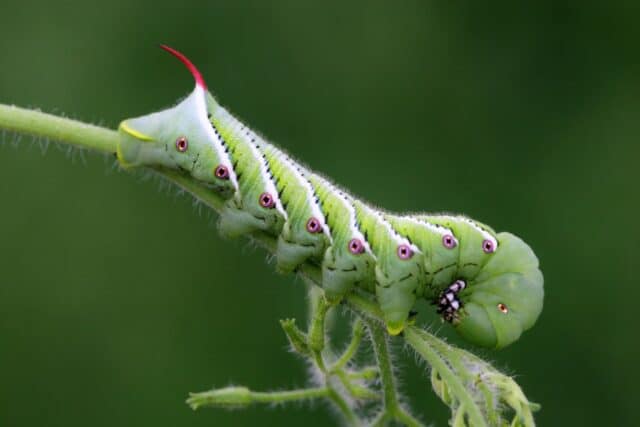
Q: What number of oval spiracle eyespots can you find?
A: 9